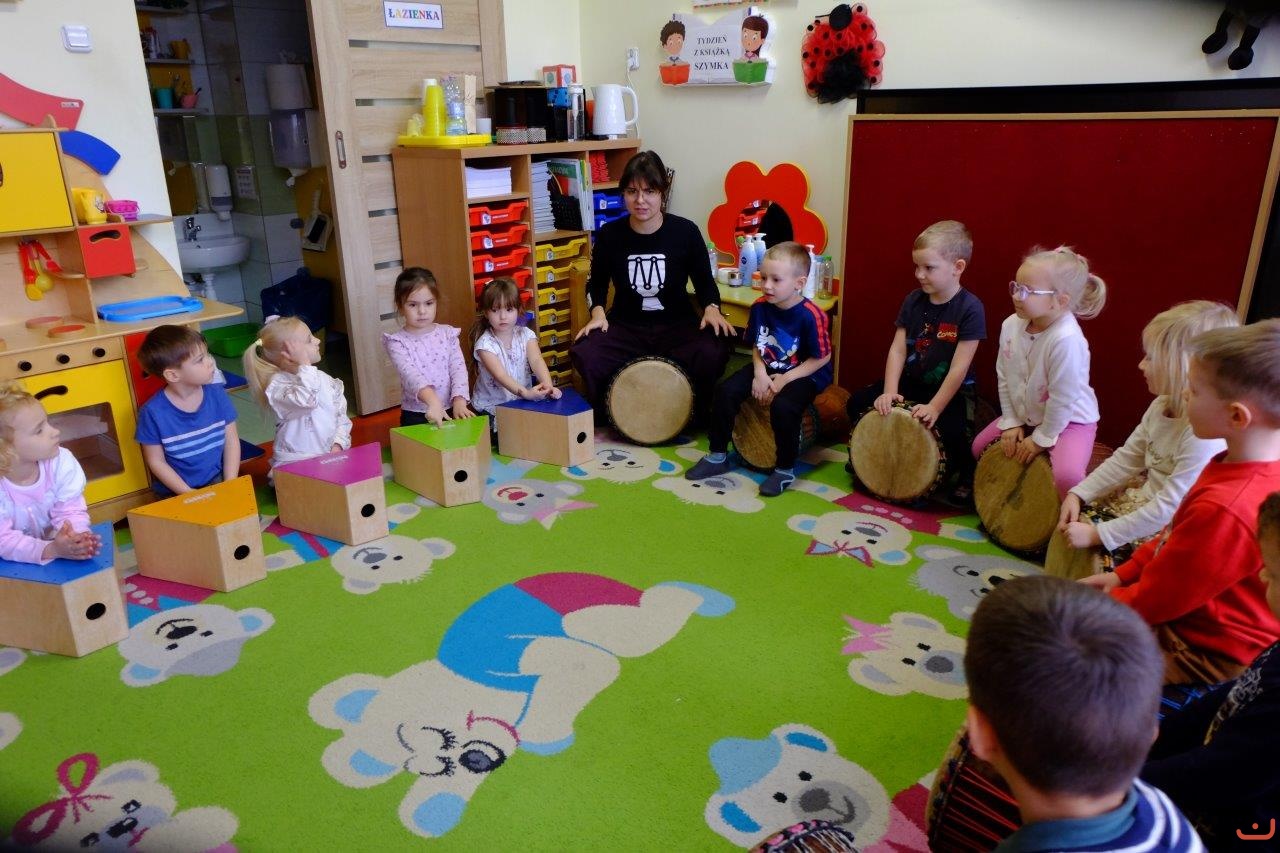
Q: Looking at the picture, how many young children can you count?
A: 12